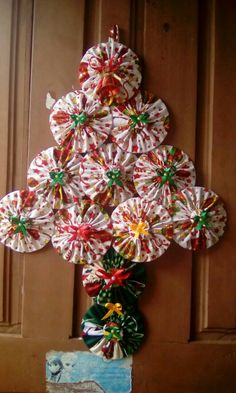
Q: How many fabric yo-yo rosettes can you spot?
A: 12